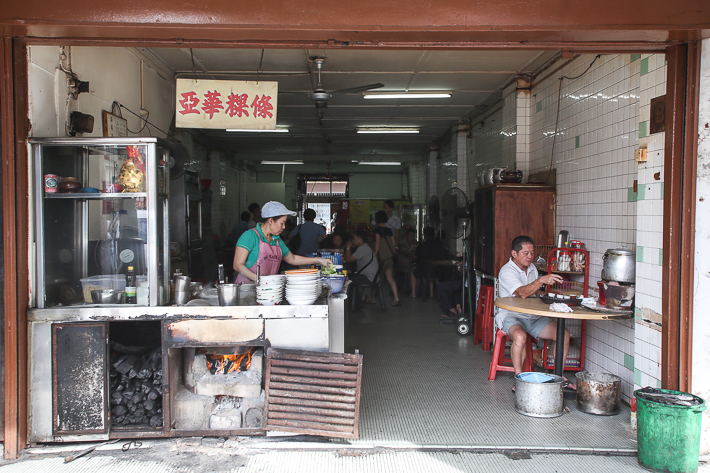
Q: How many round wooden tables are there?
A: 1